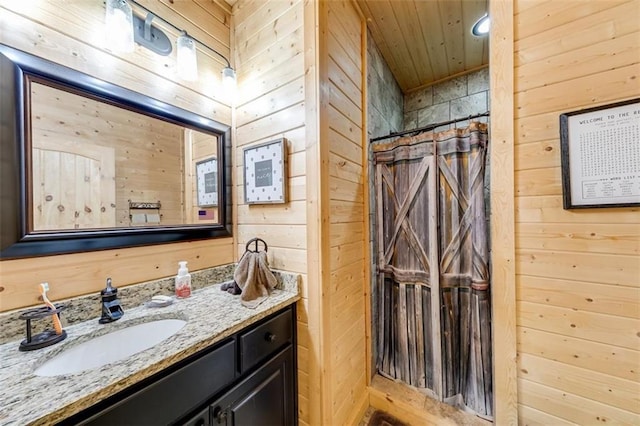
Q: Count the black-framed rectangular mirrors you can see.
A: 1